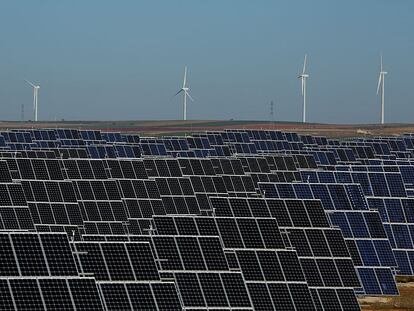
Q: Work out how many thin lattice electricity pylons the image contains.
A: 2